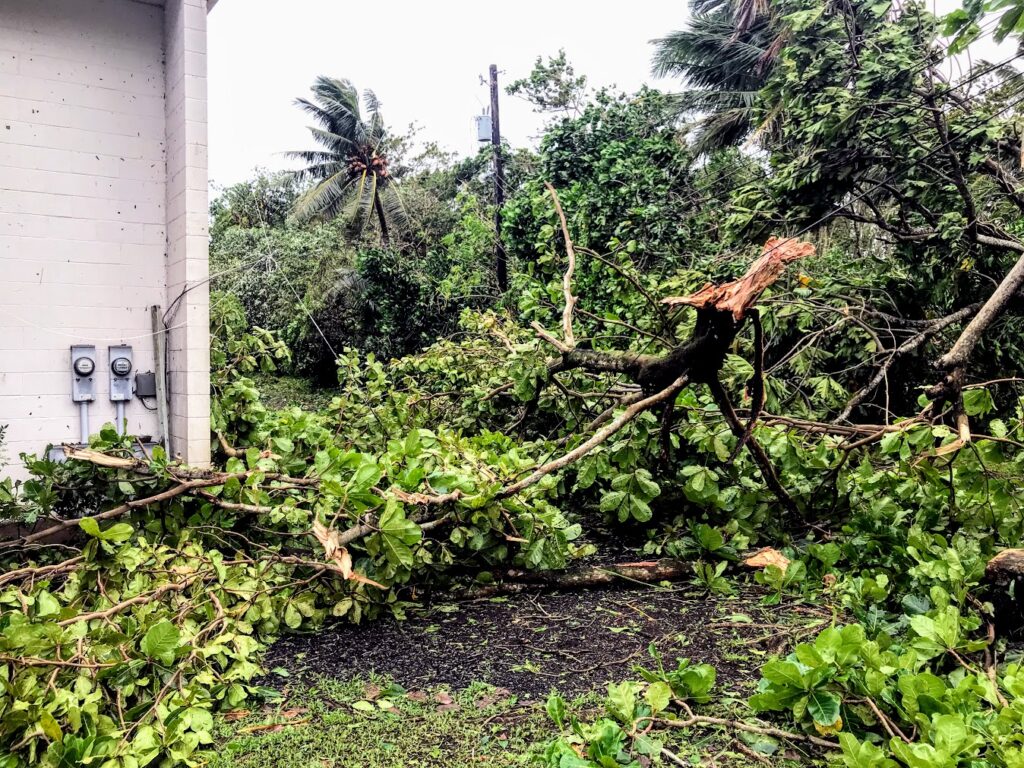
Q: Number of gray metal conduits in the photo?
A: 2